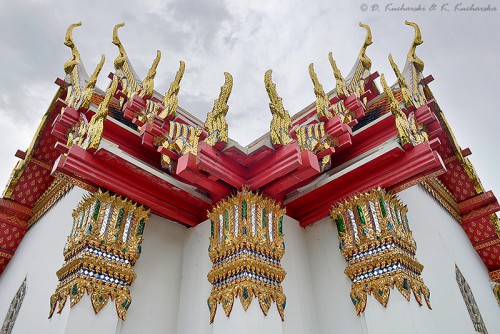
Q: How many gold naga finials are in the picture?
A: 14